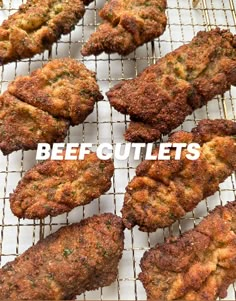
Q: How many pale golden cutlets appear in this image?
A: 0